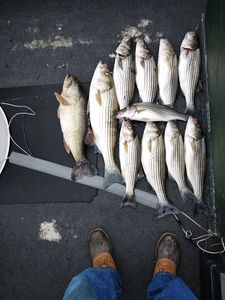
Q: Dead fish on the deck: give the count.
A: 11